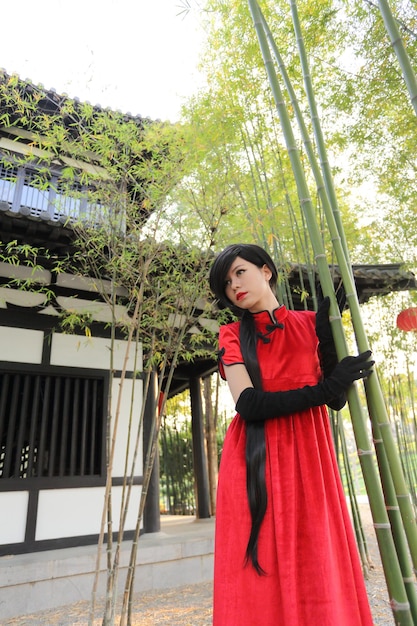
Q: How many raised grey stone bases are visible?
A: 1